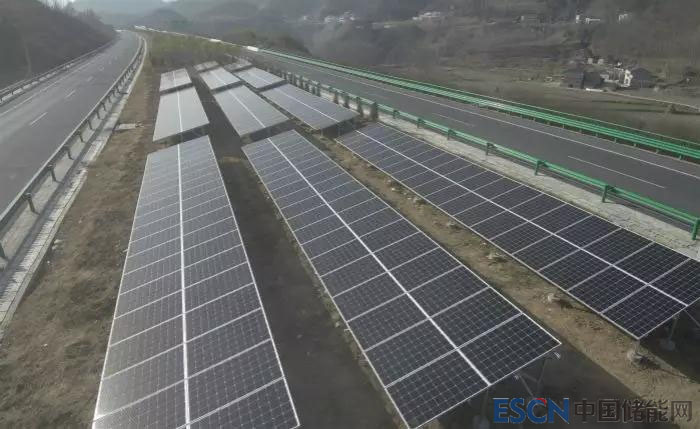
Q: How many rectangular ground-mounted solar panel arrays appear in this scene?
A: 11